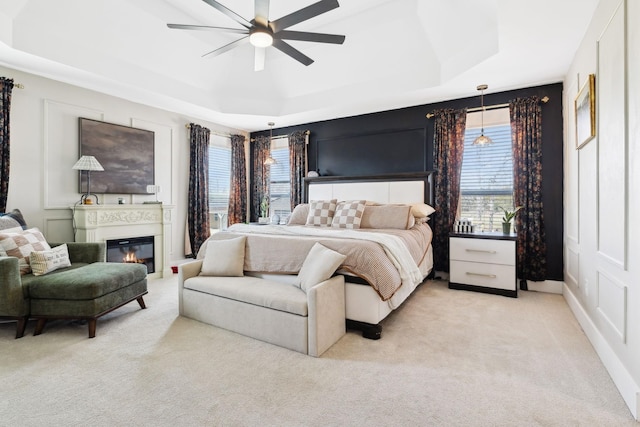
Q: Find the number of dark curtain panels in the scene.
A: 7